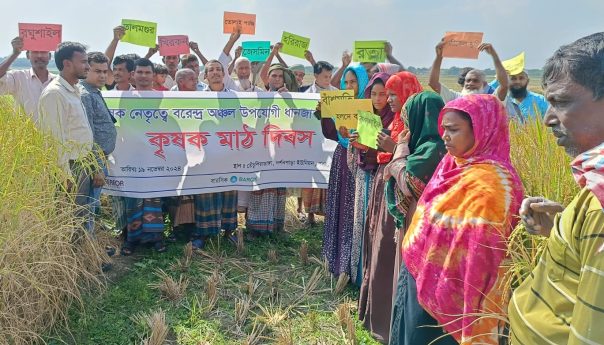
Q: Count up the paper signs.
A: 12